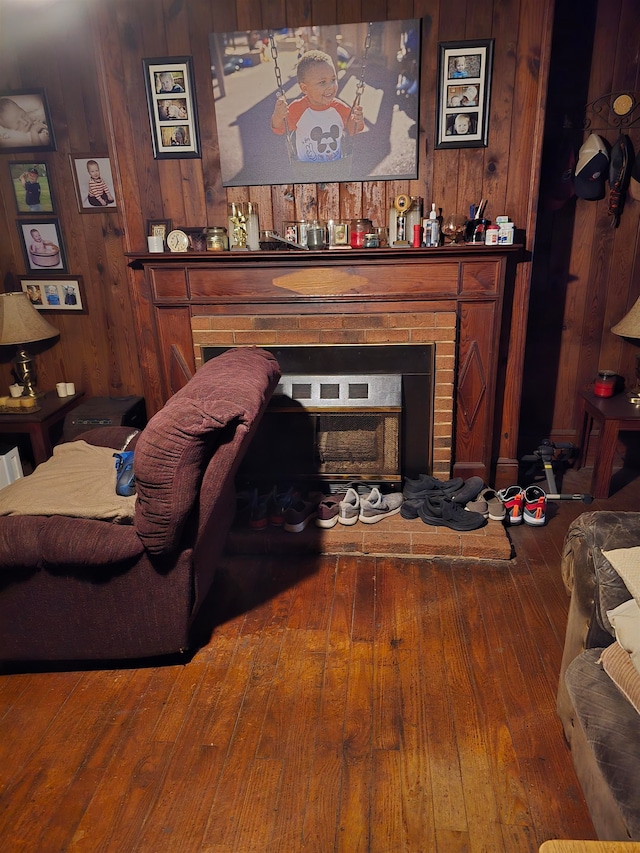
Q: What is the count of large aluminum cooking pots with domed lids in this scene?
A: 0